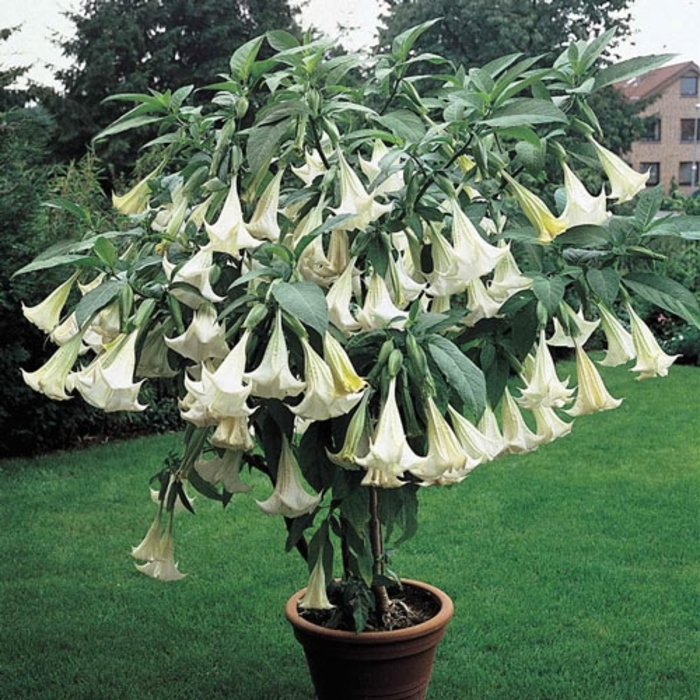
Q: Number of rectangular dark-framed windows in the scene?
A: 5